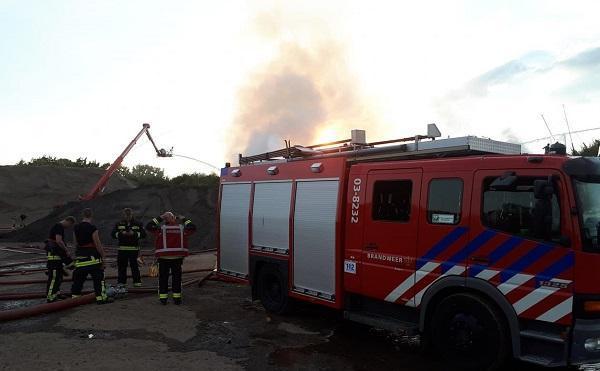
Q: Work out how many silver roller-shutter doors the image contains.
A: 3